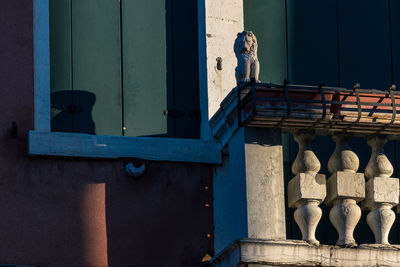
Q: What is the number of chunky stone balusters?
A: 3